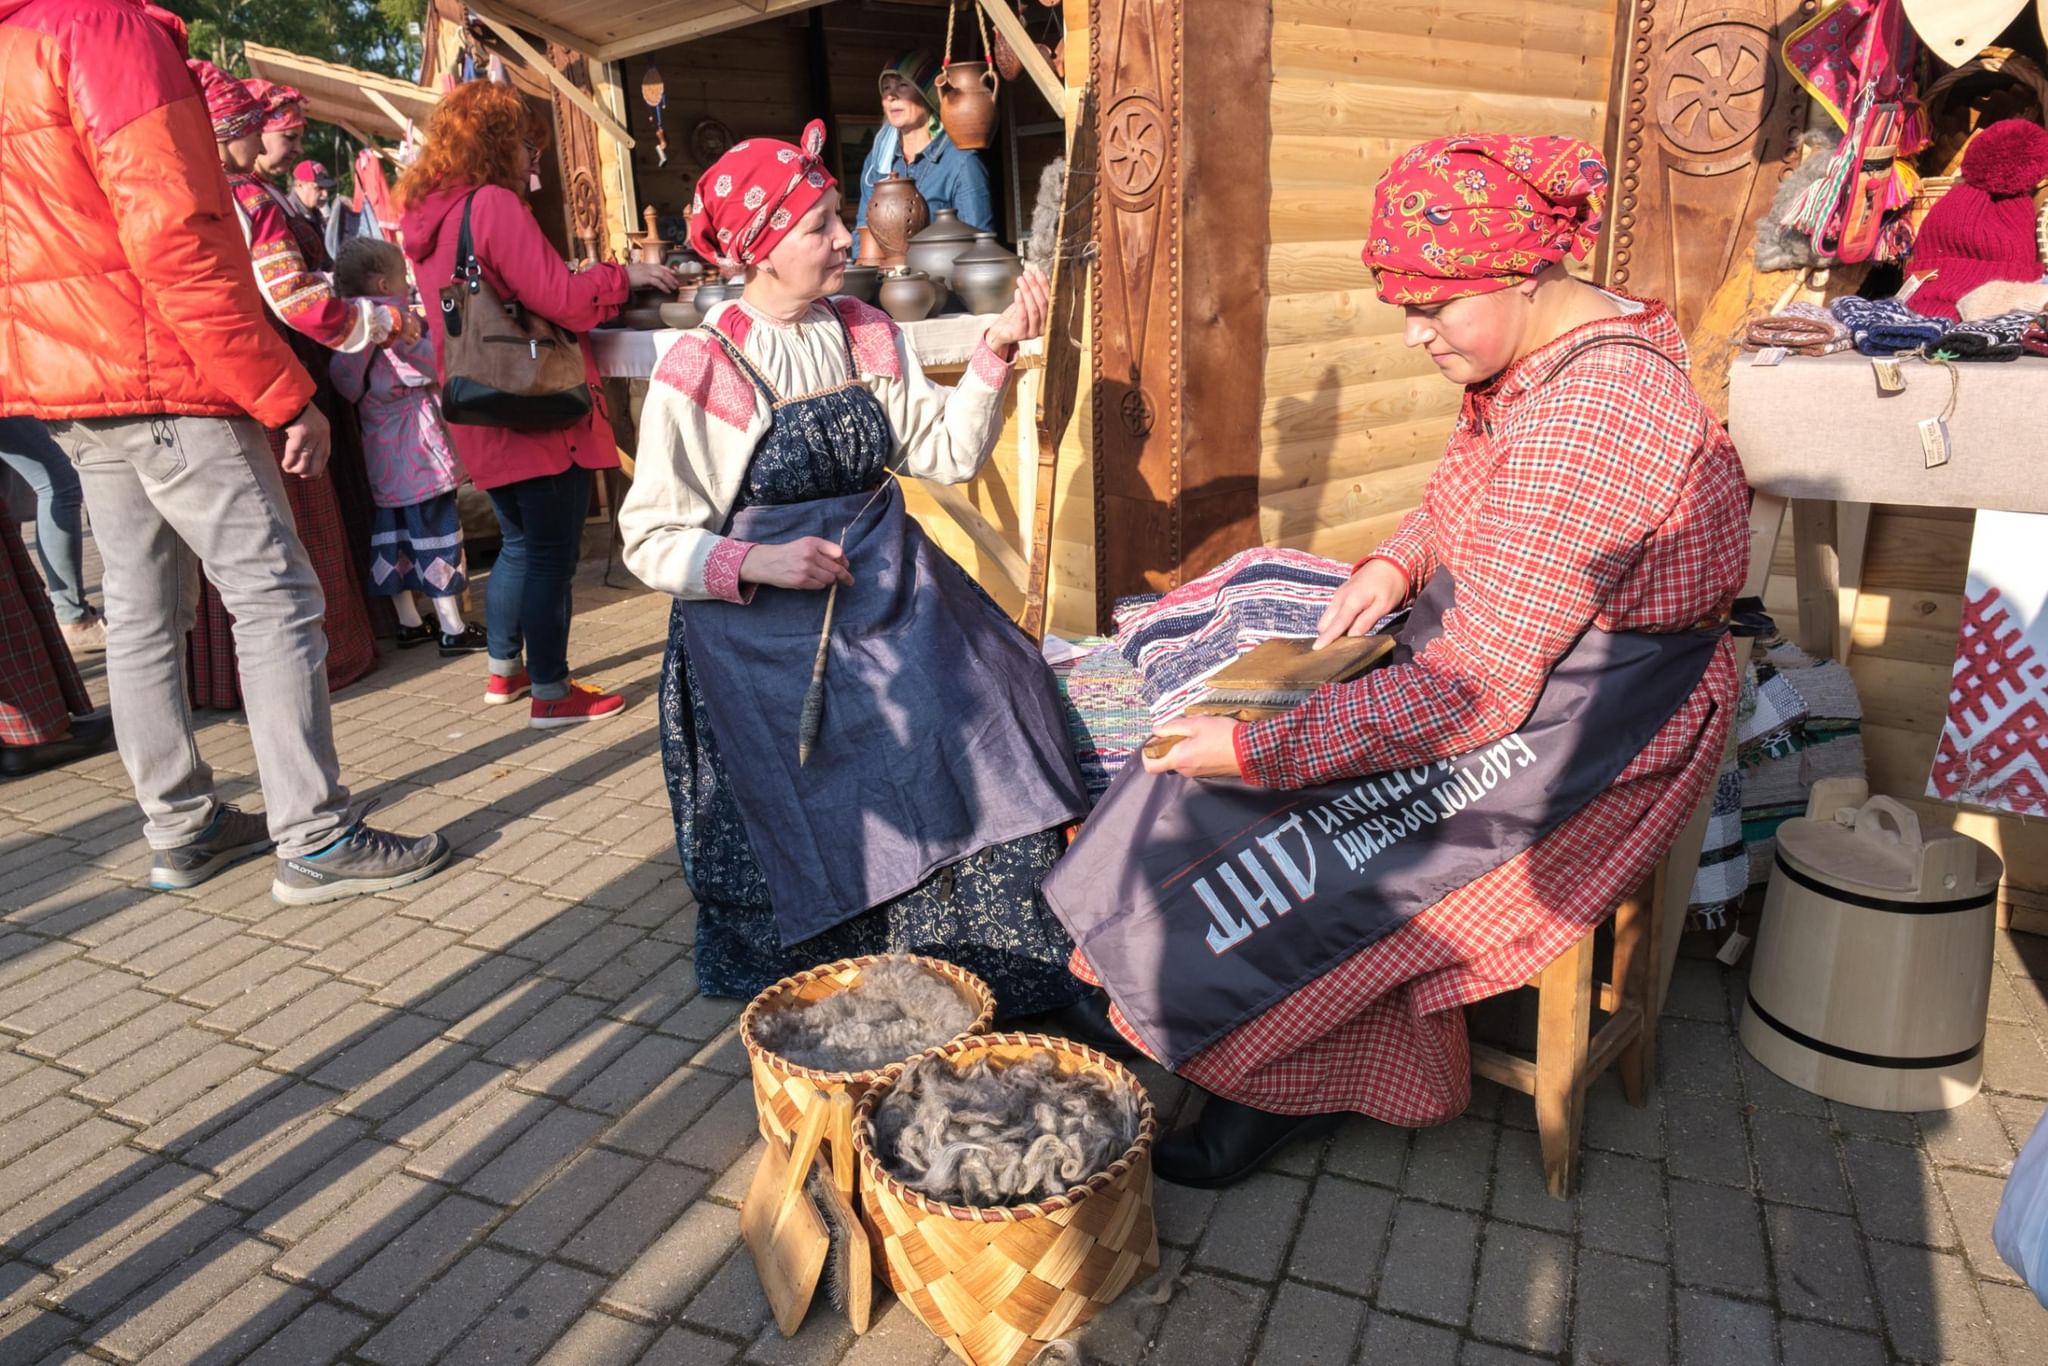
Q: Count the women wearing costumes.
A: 4